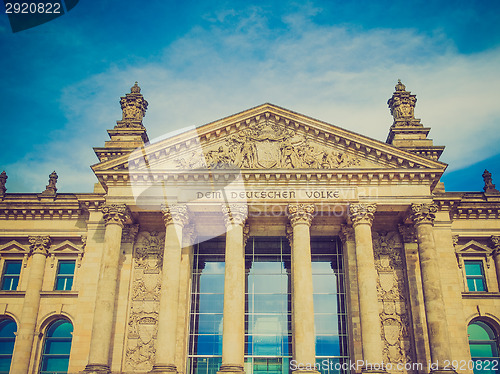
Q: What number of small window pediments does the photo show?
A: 3